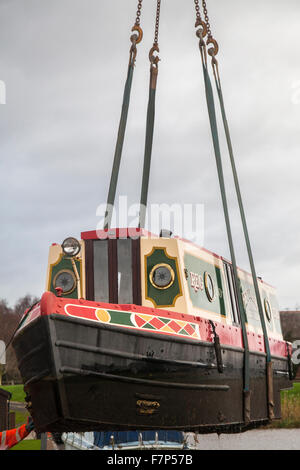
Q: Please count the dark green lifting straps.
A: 4